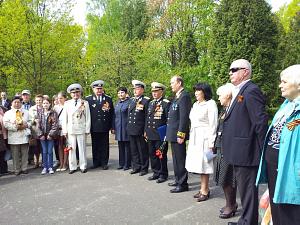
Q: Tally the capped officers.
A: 4